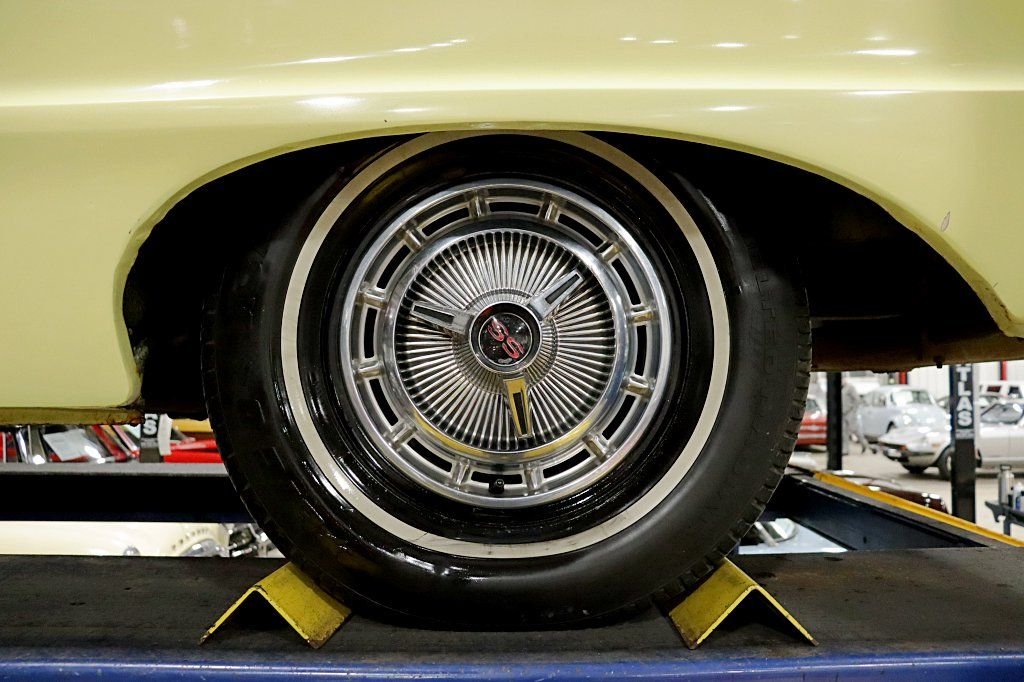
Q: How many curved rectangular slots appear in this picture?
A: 12